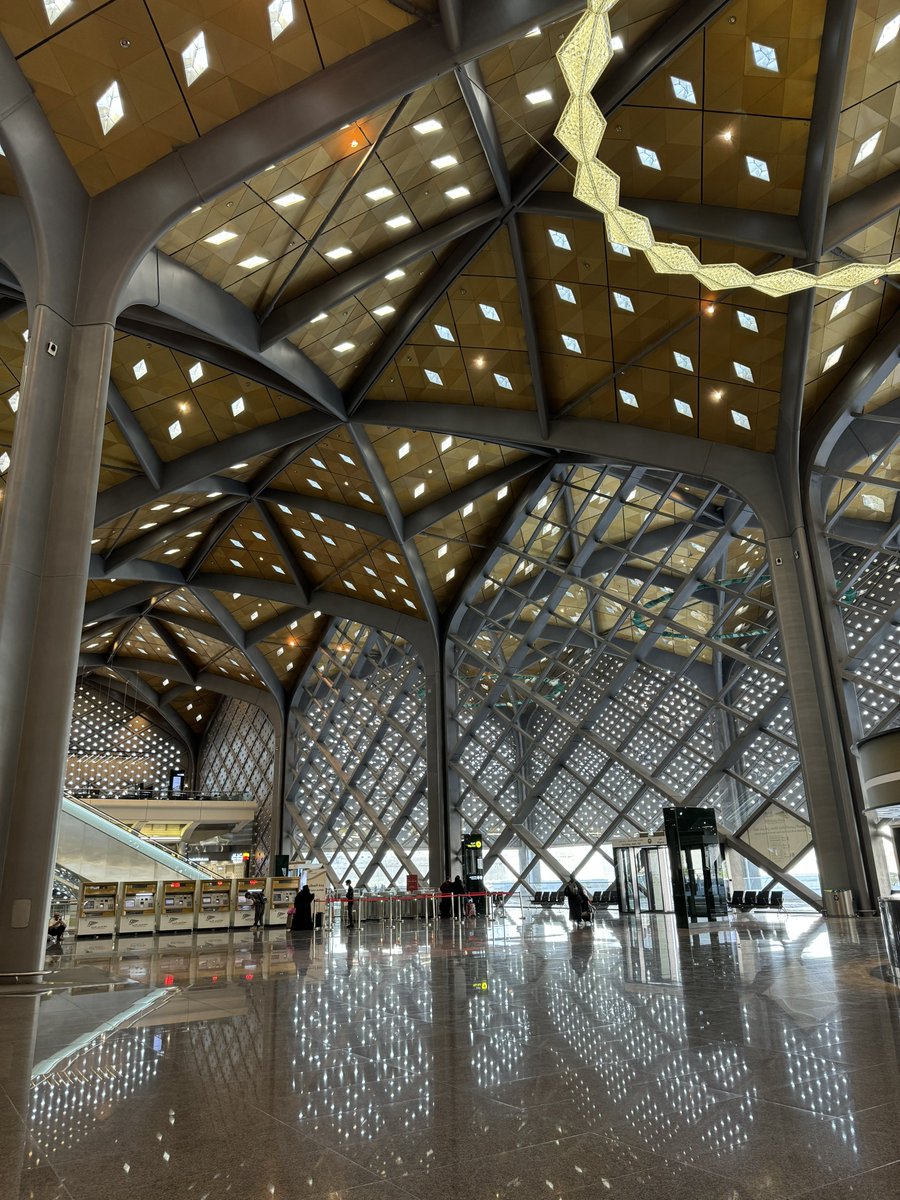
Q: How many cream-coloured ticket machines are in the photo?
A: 6